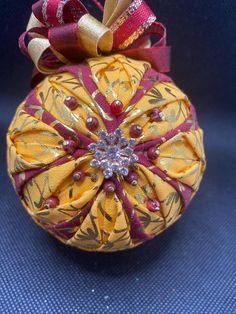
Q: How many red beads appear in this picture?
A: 12